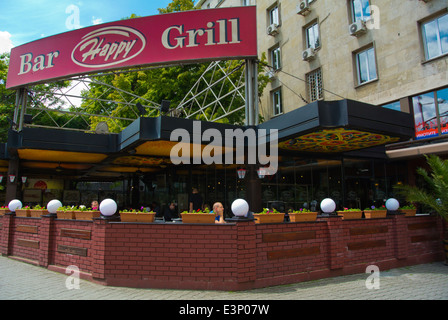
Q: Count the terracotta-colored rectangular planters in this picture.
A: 12